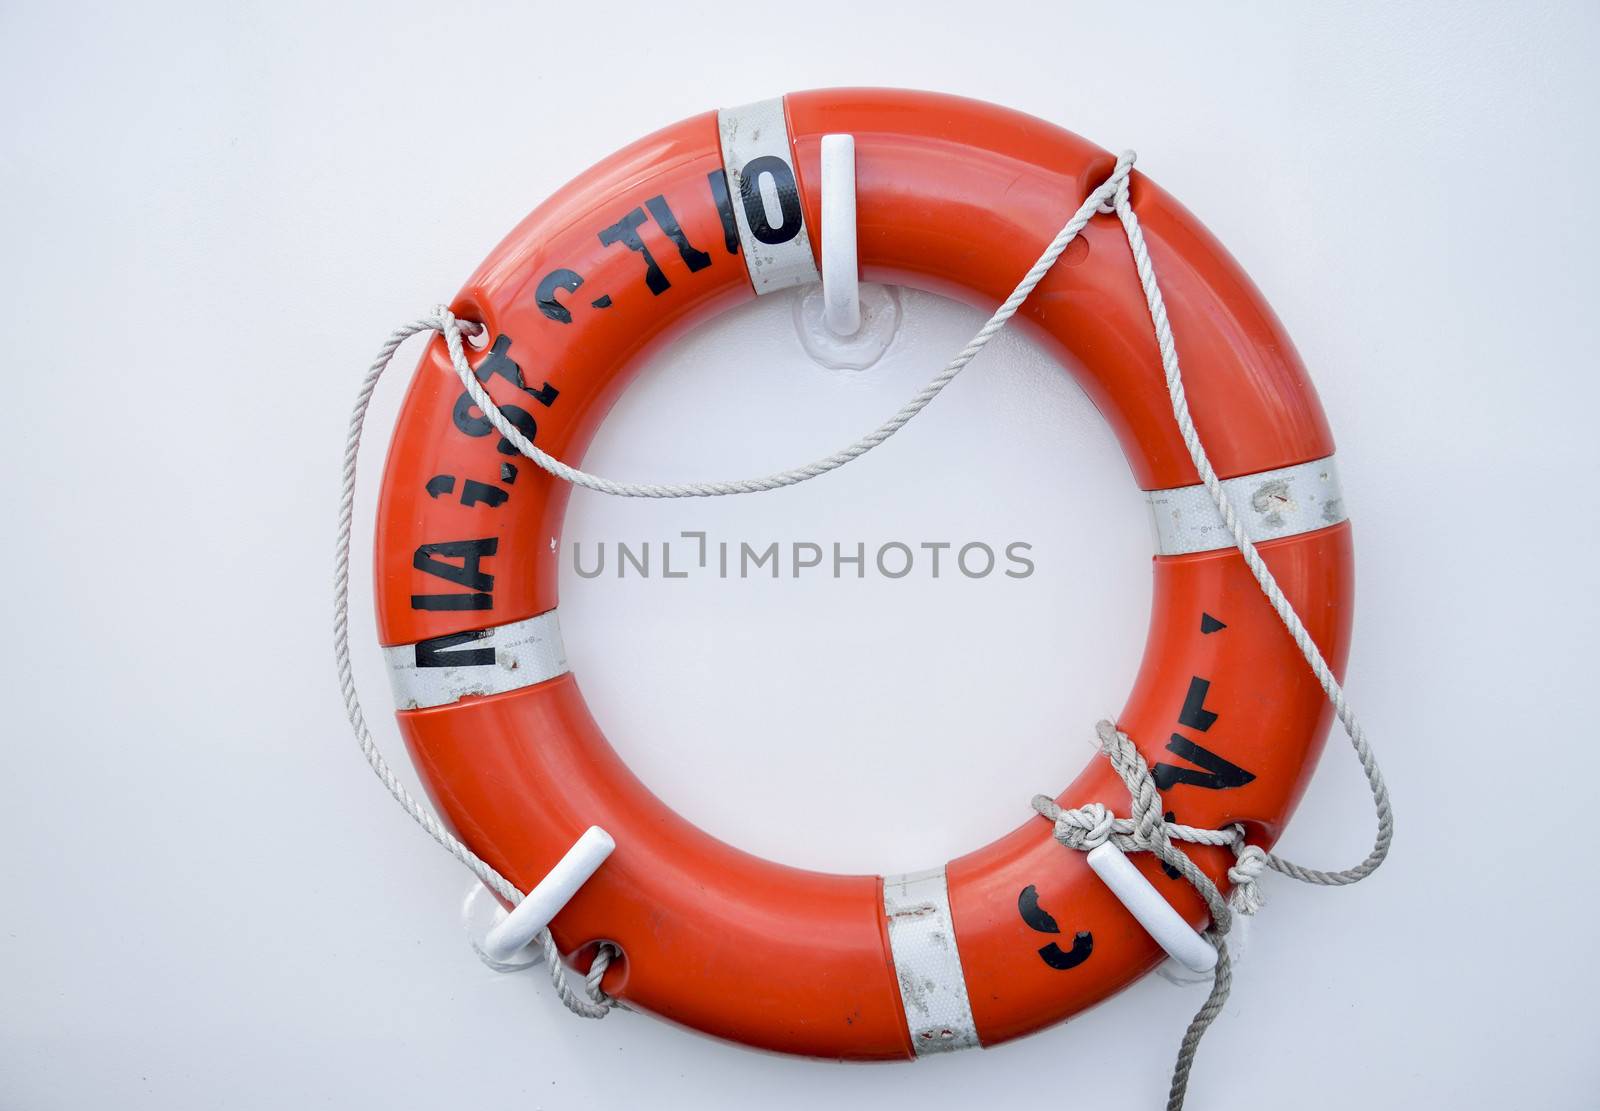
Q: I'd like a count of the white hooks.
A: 3